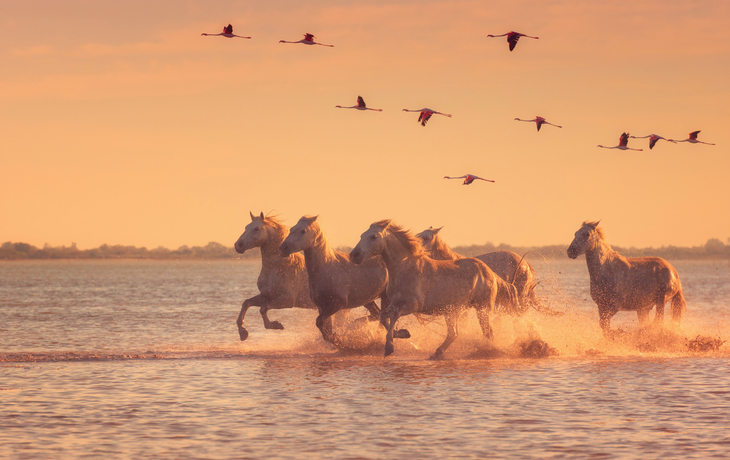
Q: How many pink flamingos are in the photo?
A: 10